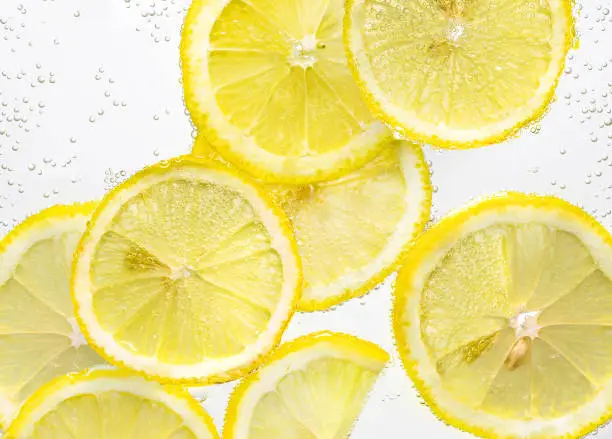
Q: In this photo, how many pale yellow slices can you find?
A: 8